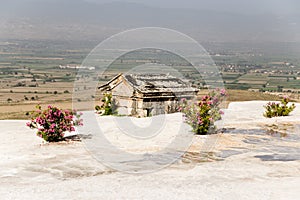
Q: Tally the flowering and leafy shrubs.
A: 4